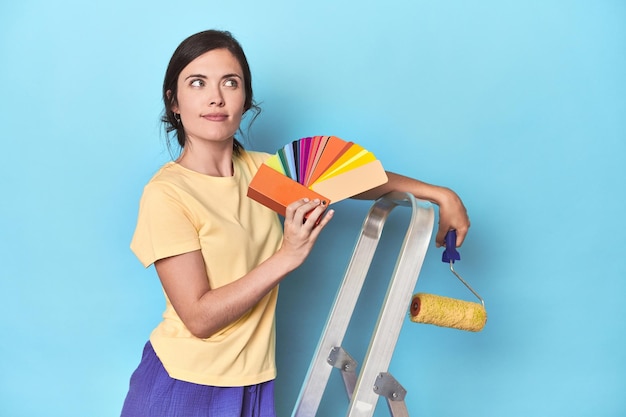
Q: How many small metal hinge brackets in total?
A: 2